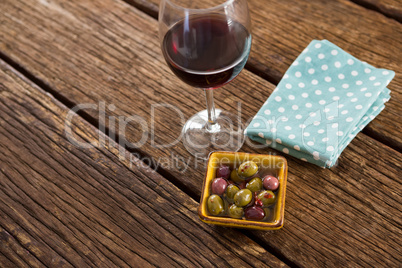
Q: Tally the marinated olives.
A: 12